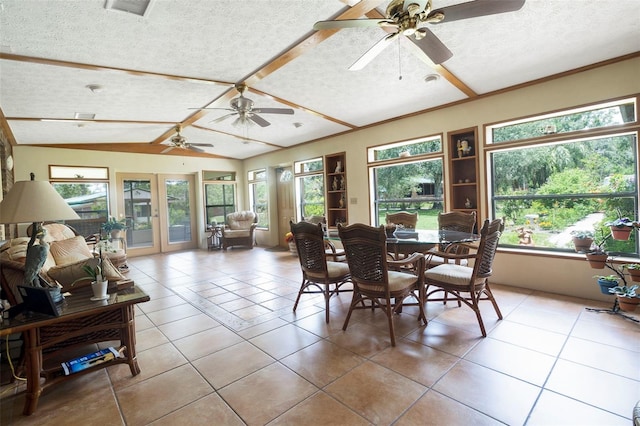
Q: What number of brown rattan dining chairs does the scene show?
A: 6